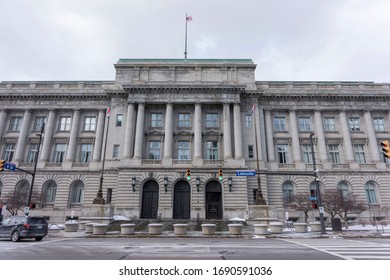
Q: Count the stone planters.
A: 13